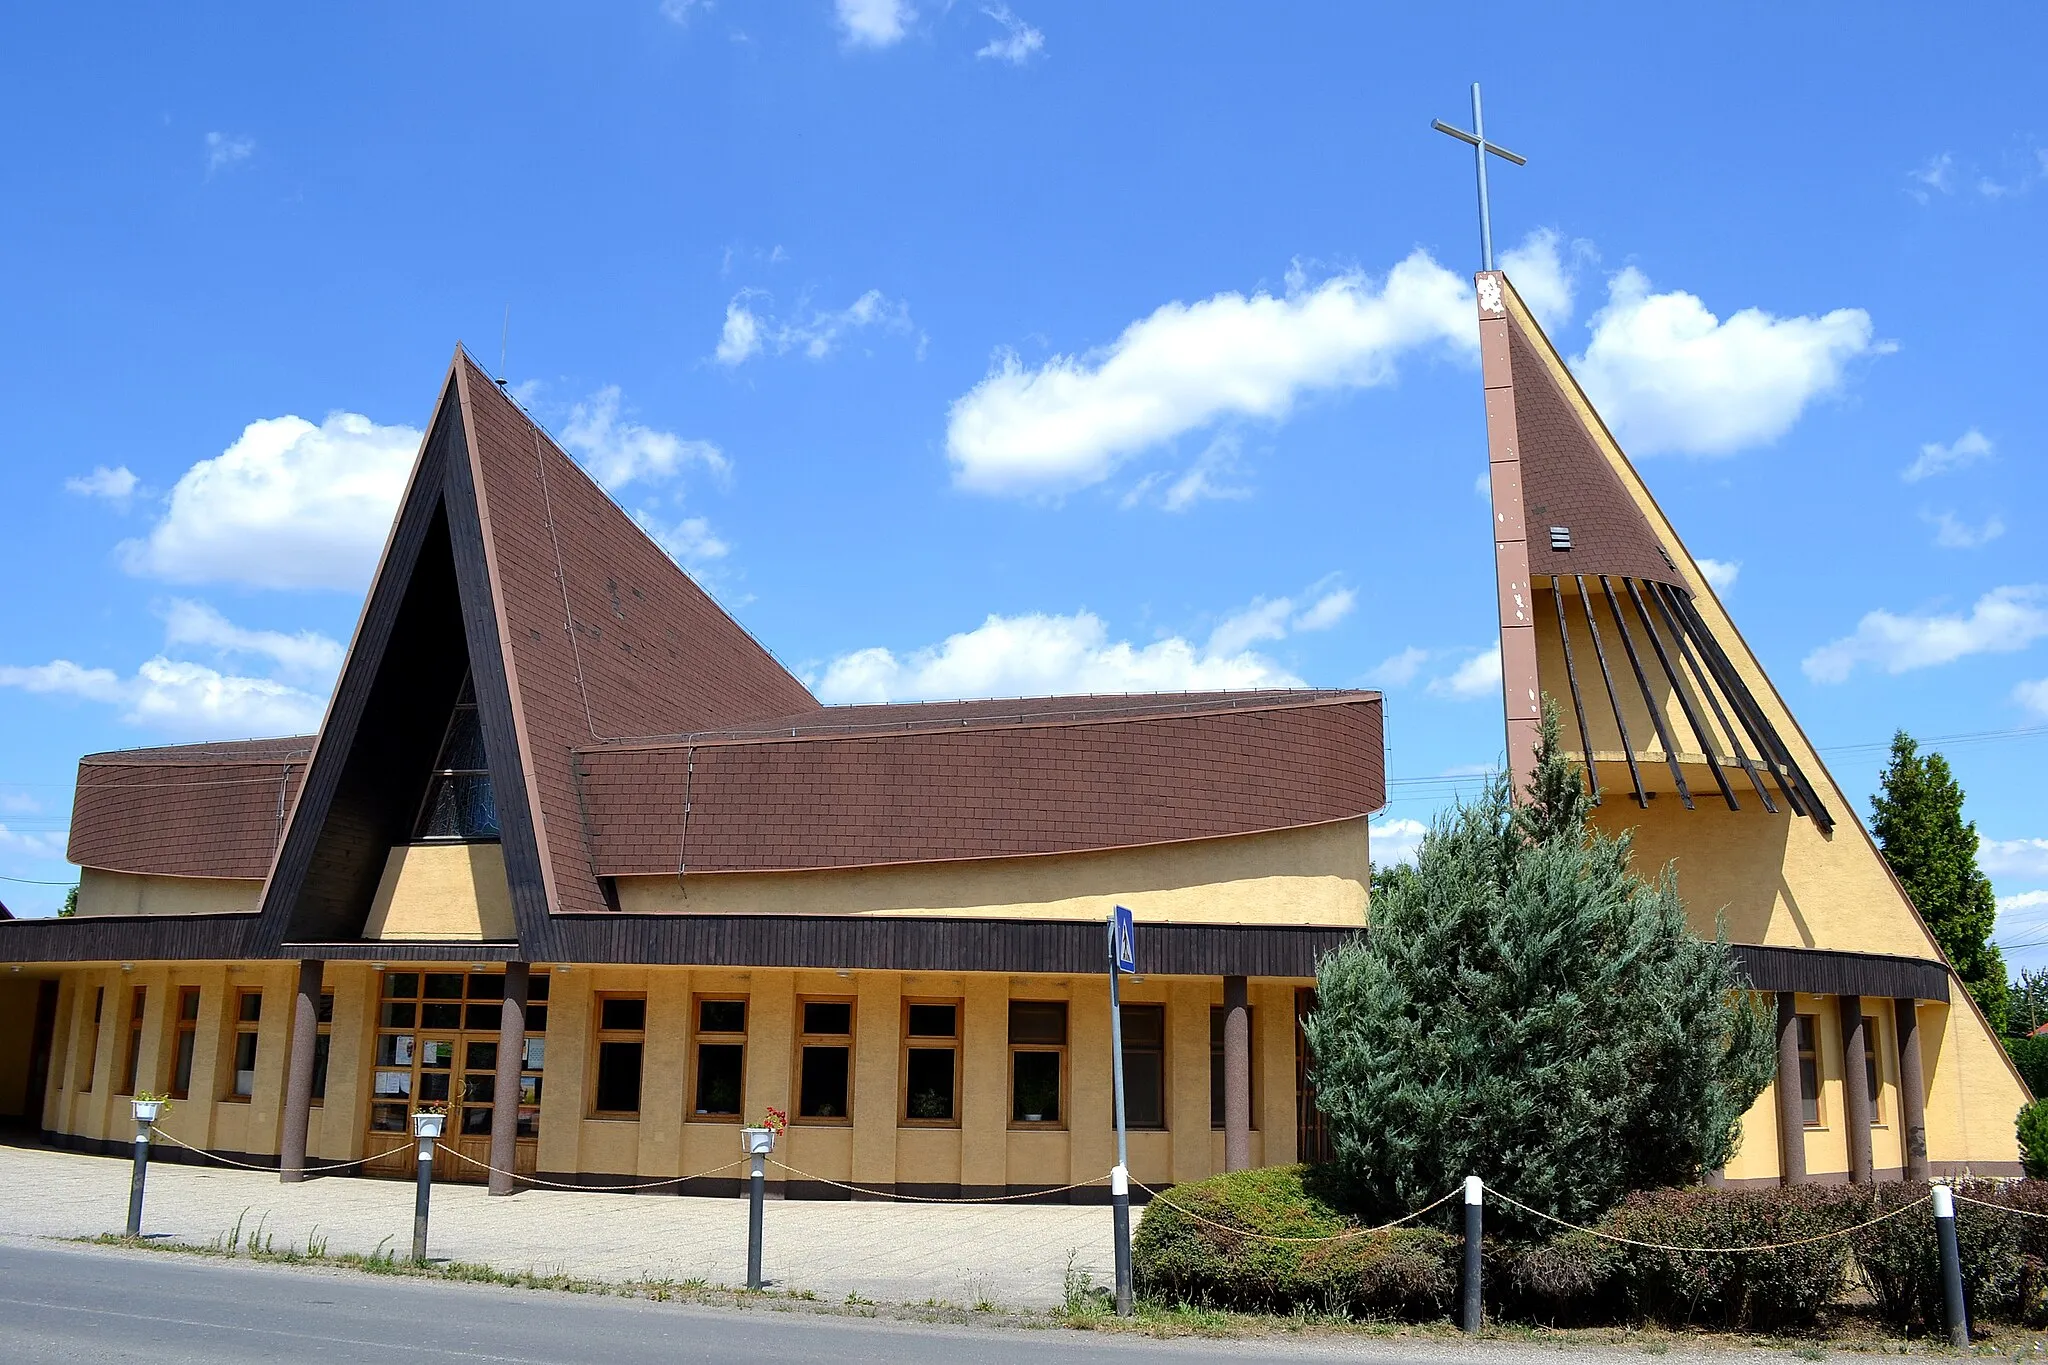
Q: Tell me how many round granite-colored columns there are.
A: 6